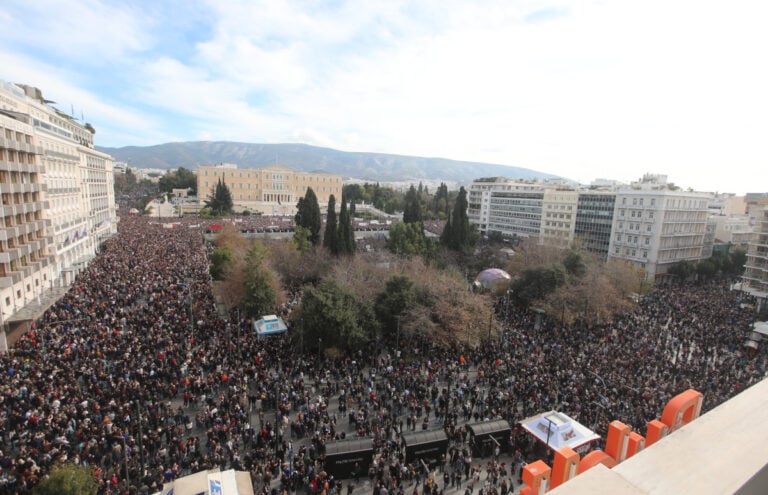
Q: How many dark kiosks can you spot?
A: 3